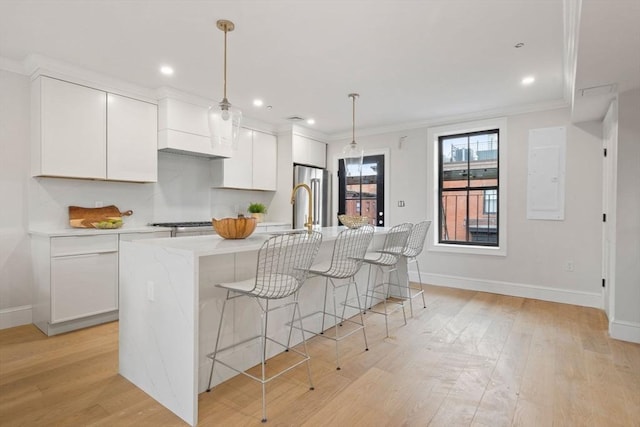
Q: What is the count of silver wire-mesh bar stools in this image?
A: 4